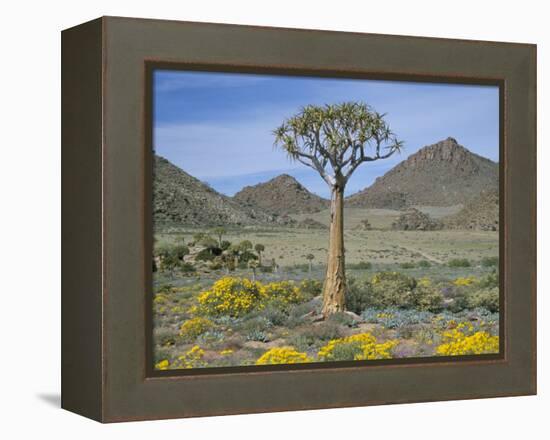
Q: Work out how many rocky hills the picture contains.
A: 3